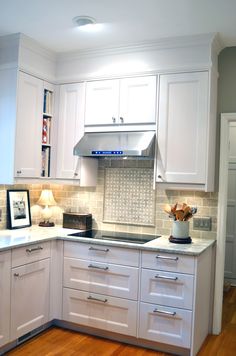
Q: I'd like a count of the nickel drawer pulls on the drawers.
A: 7